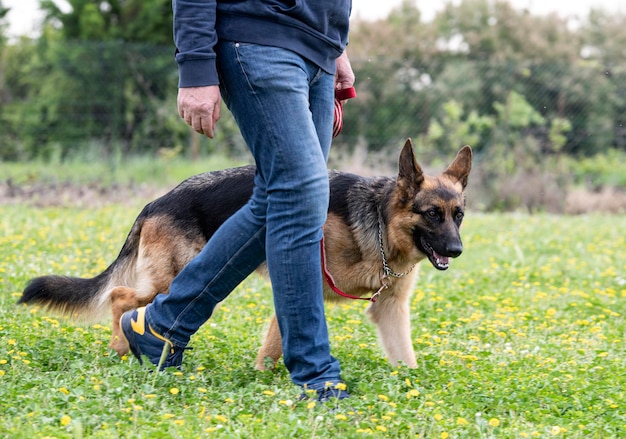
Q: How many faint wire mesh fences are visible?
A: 1